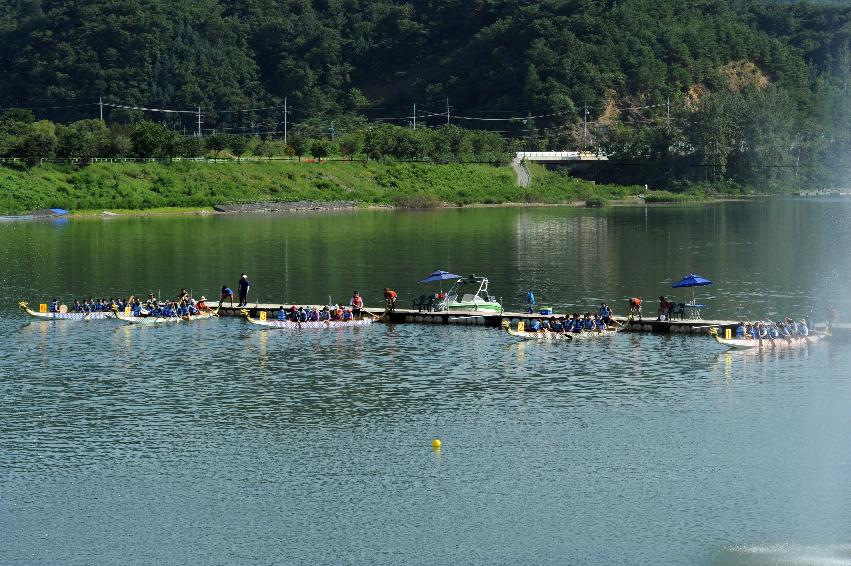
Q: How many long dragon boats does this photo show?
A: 5